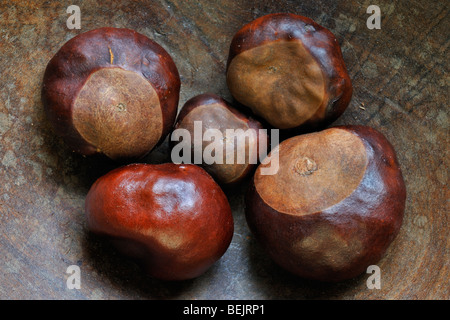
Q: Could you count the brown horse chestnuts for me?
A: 5